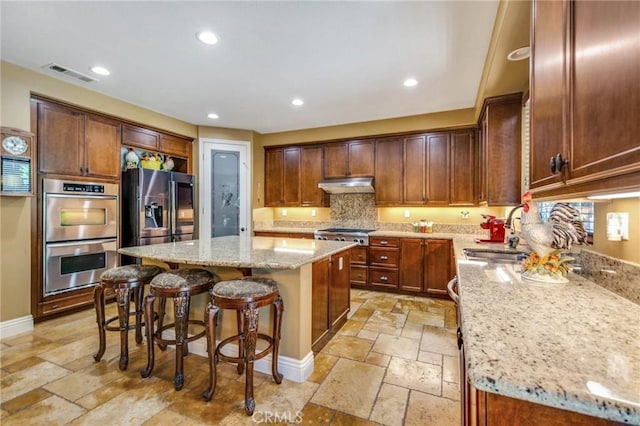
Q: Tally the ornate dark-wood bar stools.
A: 3